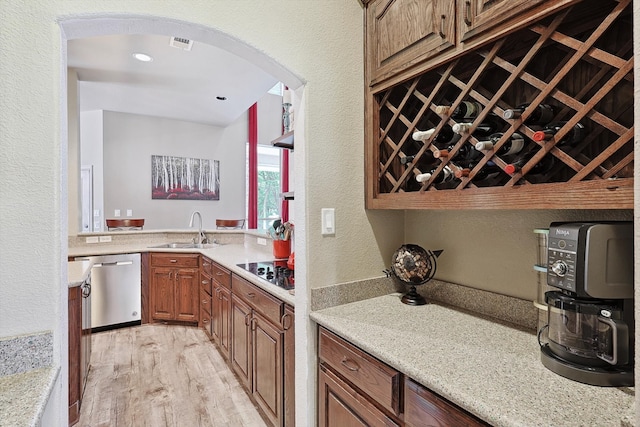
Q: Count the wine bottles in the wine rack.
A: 11